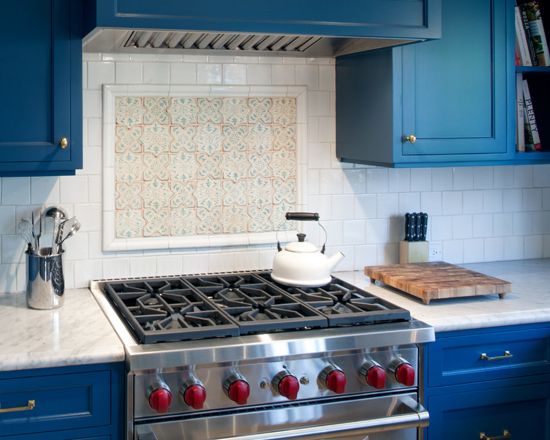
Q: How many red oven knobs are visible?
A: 7